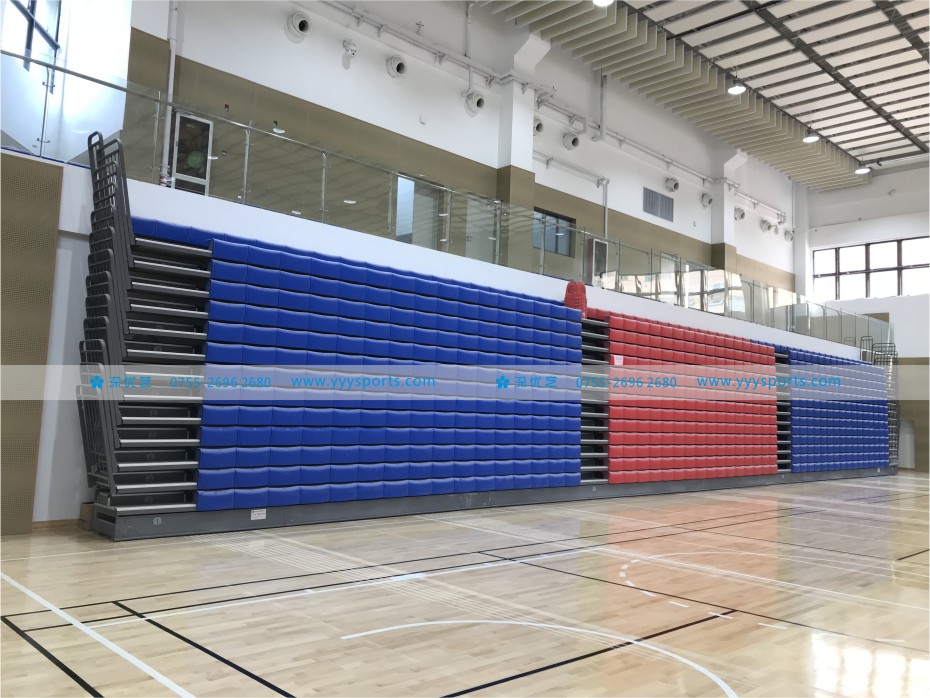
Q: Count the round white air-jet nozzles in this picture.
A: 10